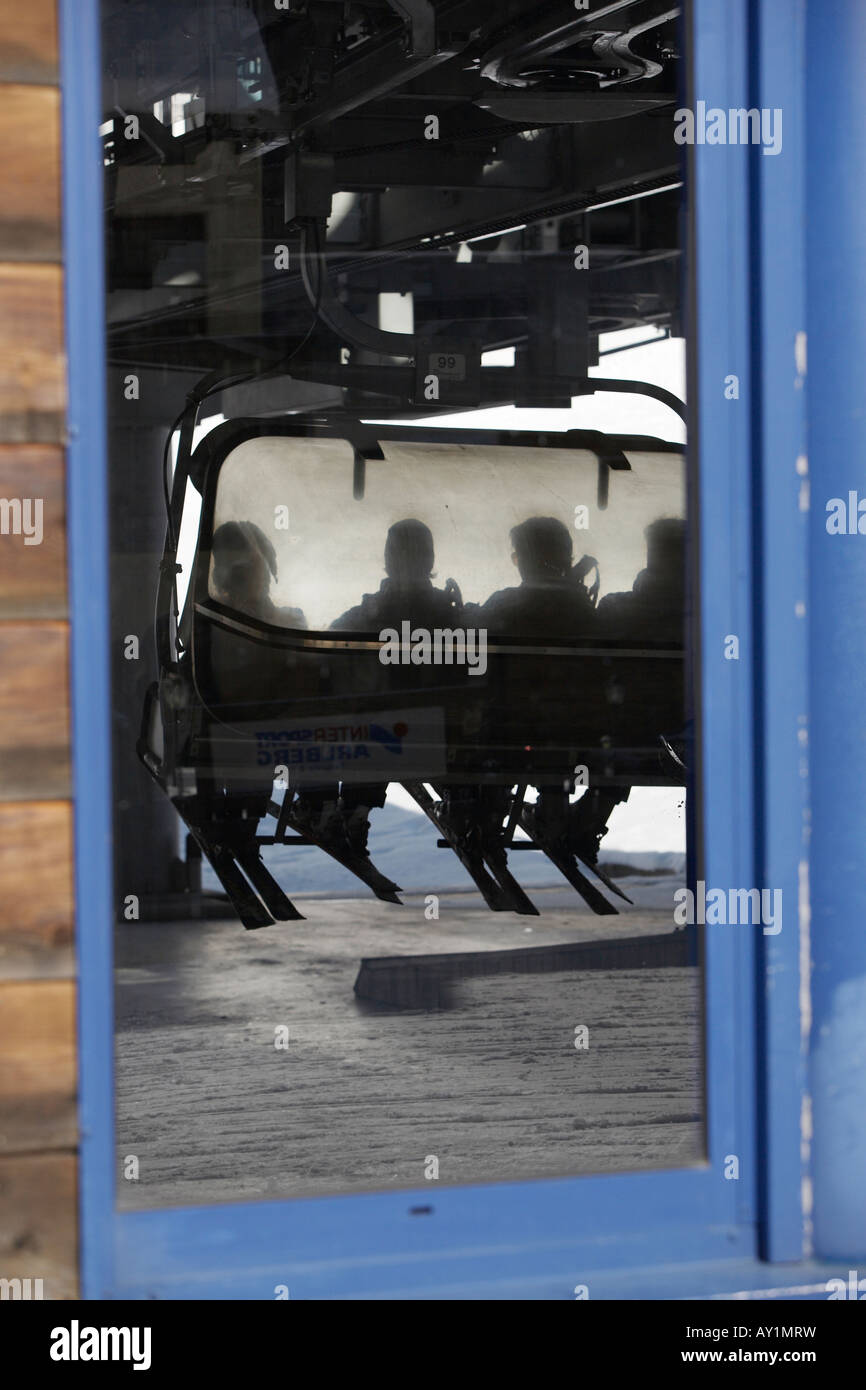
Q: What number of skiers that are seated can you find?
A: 4